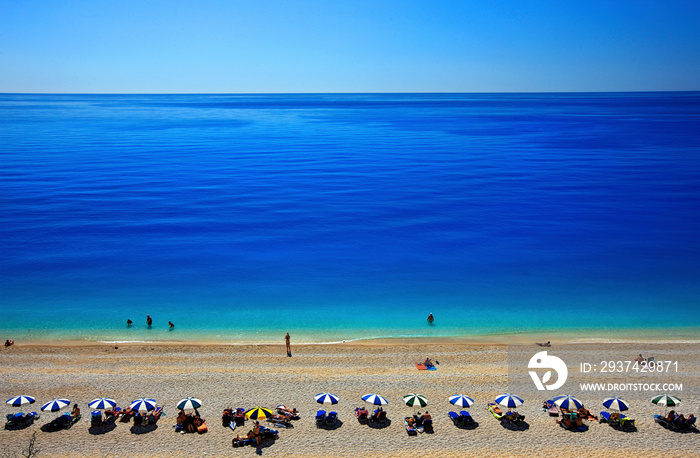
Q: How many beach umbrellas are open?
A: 14